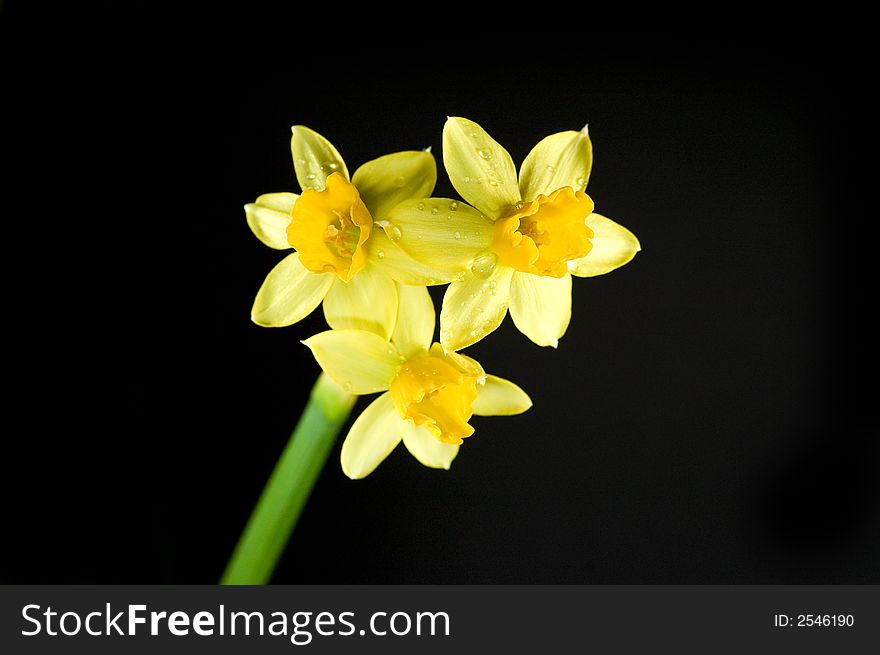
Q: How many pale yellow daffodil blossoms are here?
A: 3